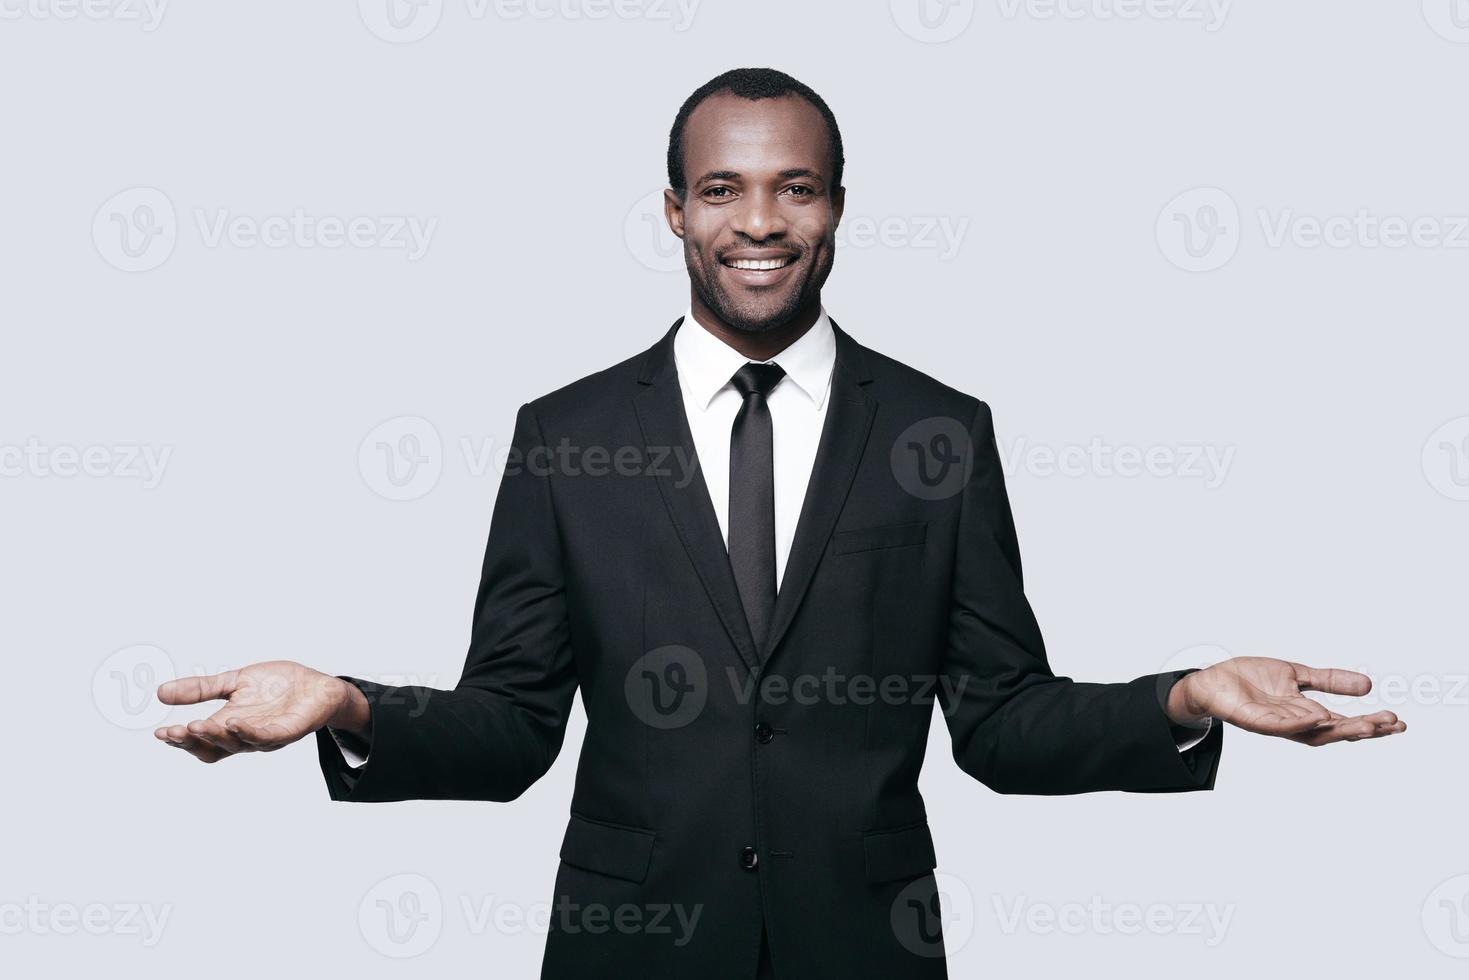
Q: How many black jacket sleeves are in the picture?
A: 2